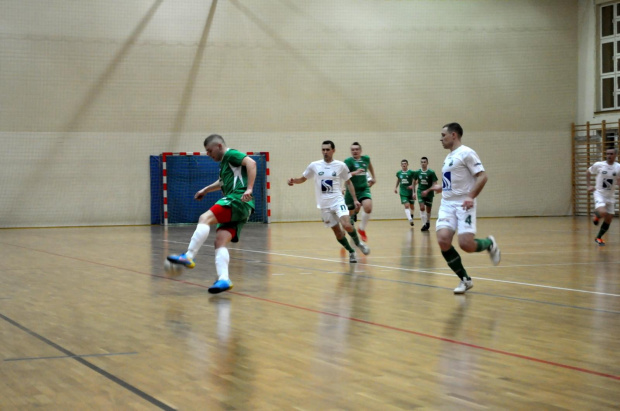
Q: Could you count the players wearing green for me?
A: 4